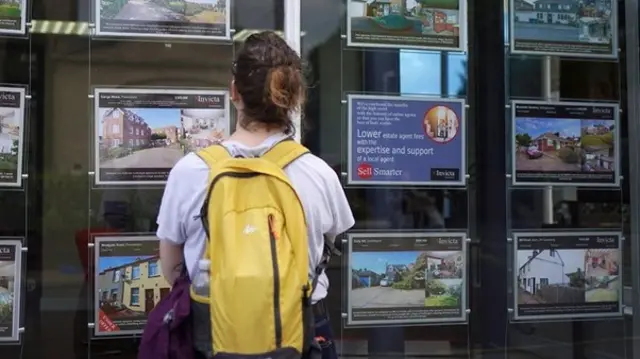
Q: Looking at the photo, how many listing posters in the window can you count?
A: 11